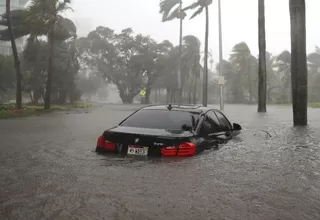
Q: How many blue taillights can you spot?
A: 0